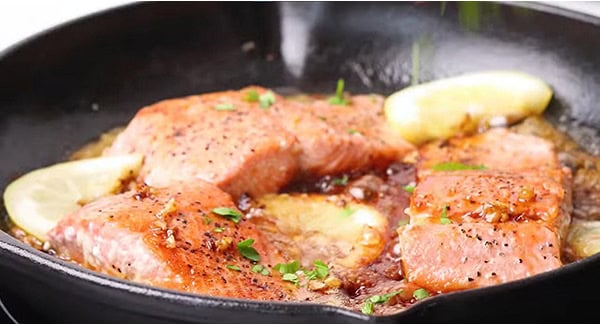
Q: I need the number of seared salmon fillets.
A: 3